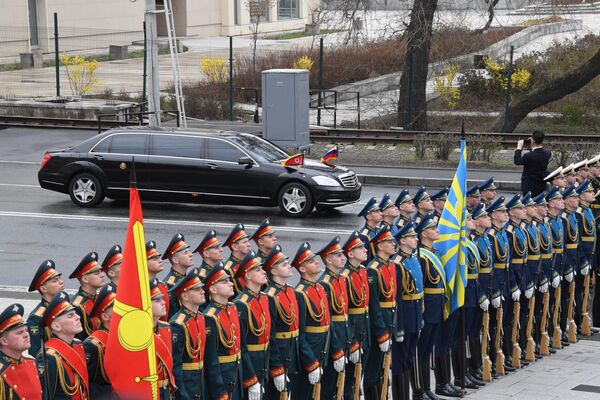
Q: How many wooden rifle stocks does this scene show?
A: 13